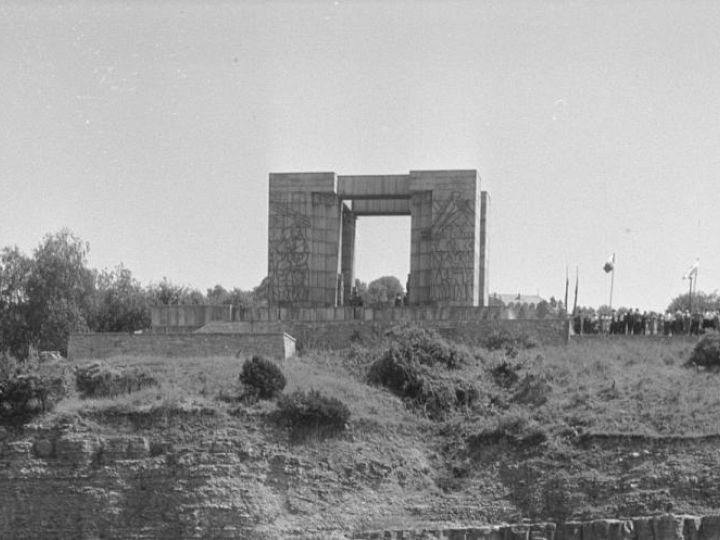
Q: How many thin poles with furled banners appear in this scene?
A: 2